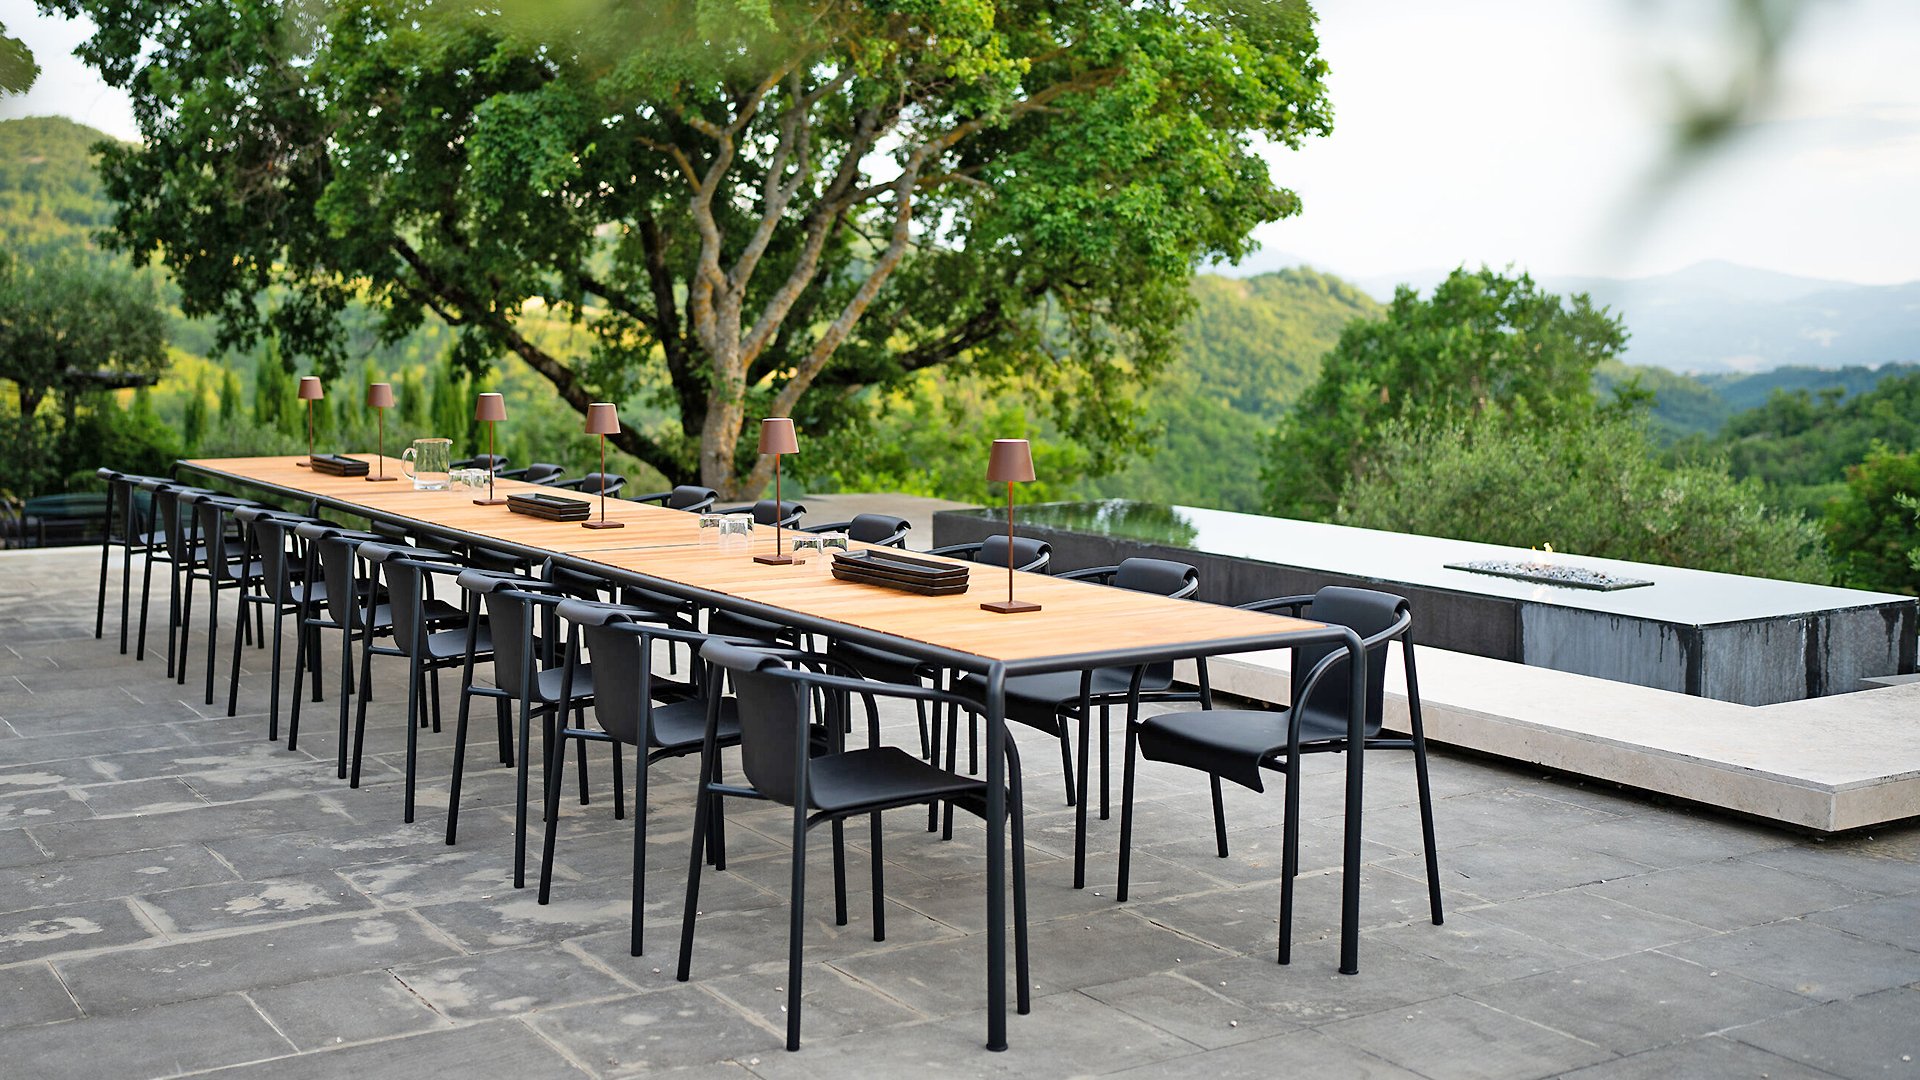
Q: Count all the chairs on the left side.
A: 9